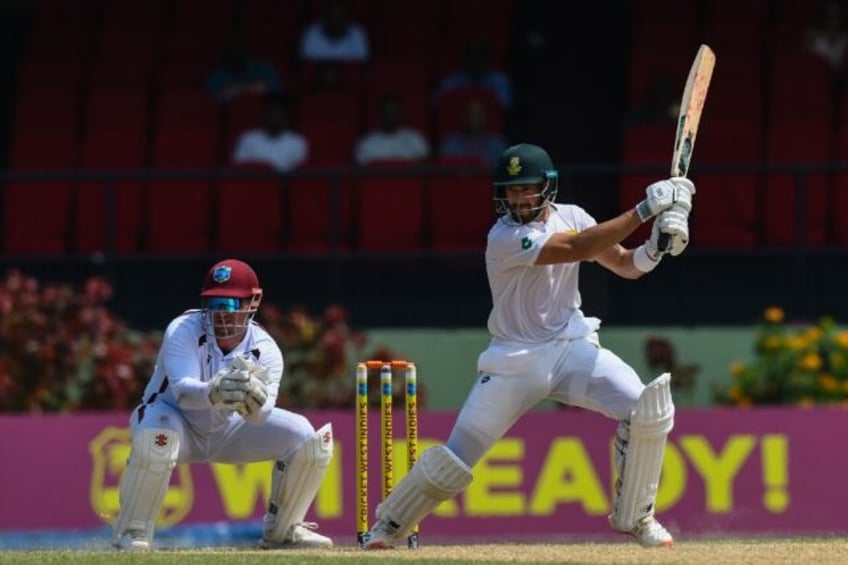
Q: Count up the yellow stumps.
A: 3